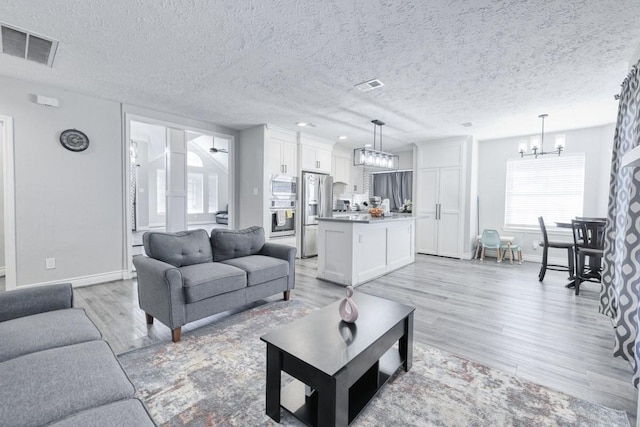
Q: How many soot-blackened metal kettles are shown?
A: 0